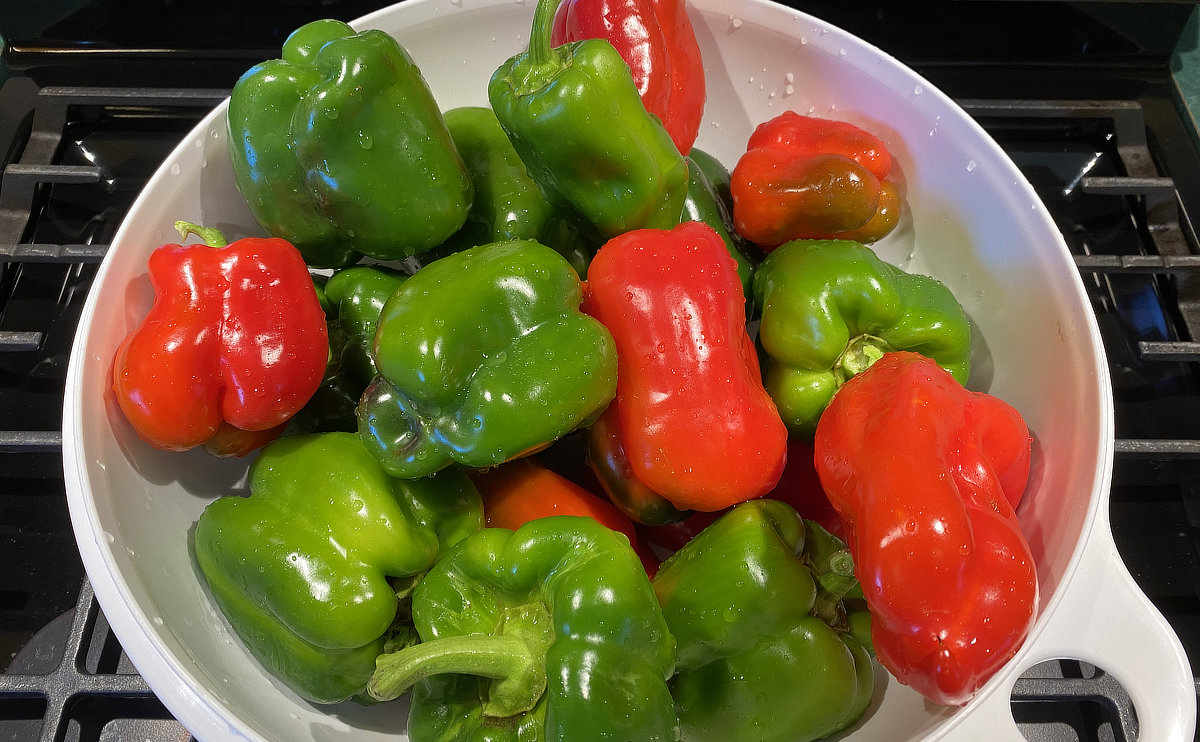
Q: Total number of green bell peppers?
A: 10